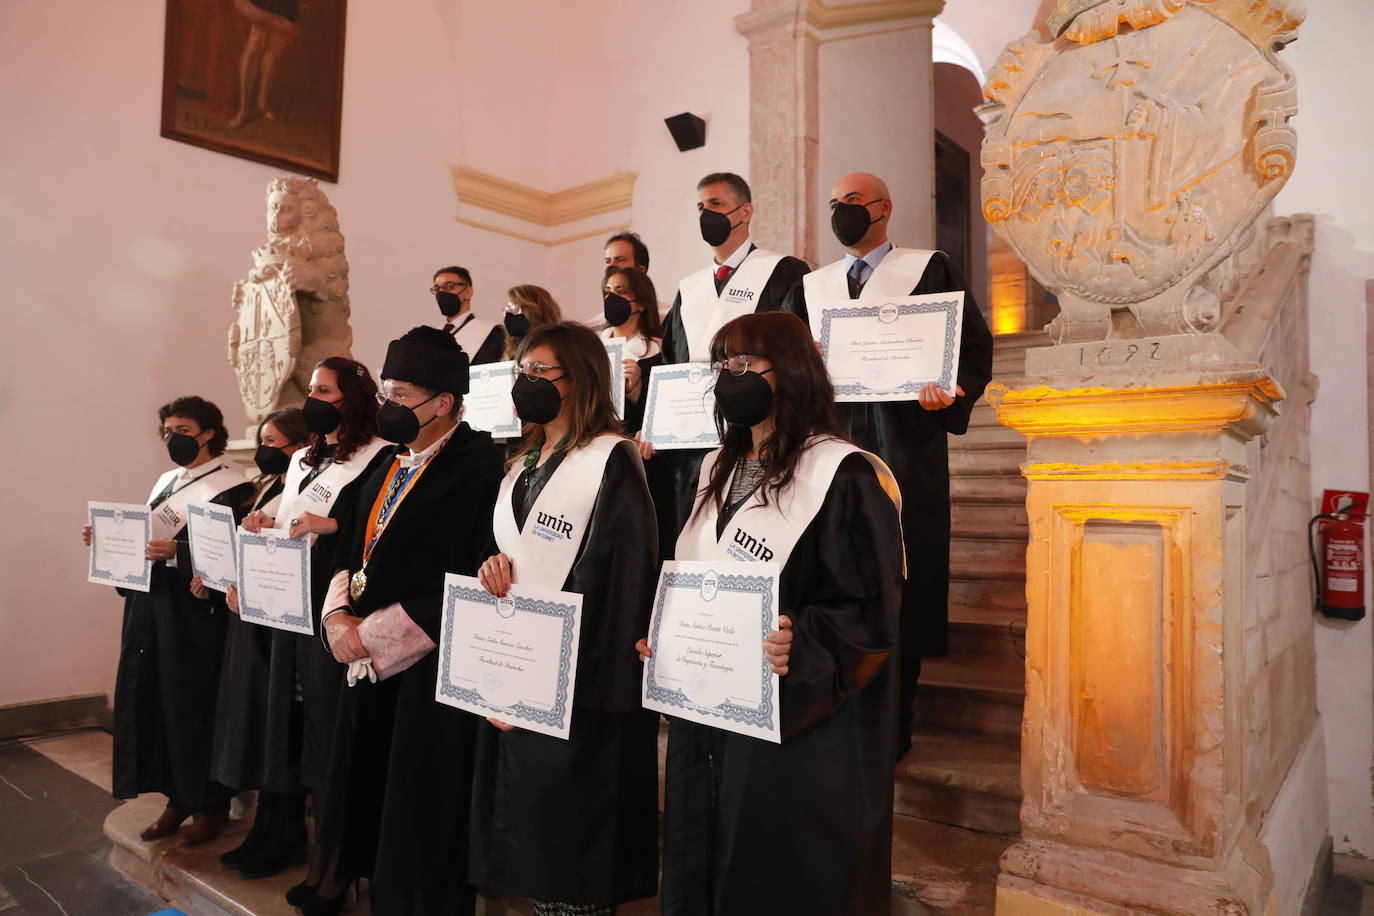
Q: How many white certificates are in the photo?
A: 9